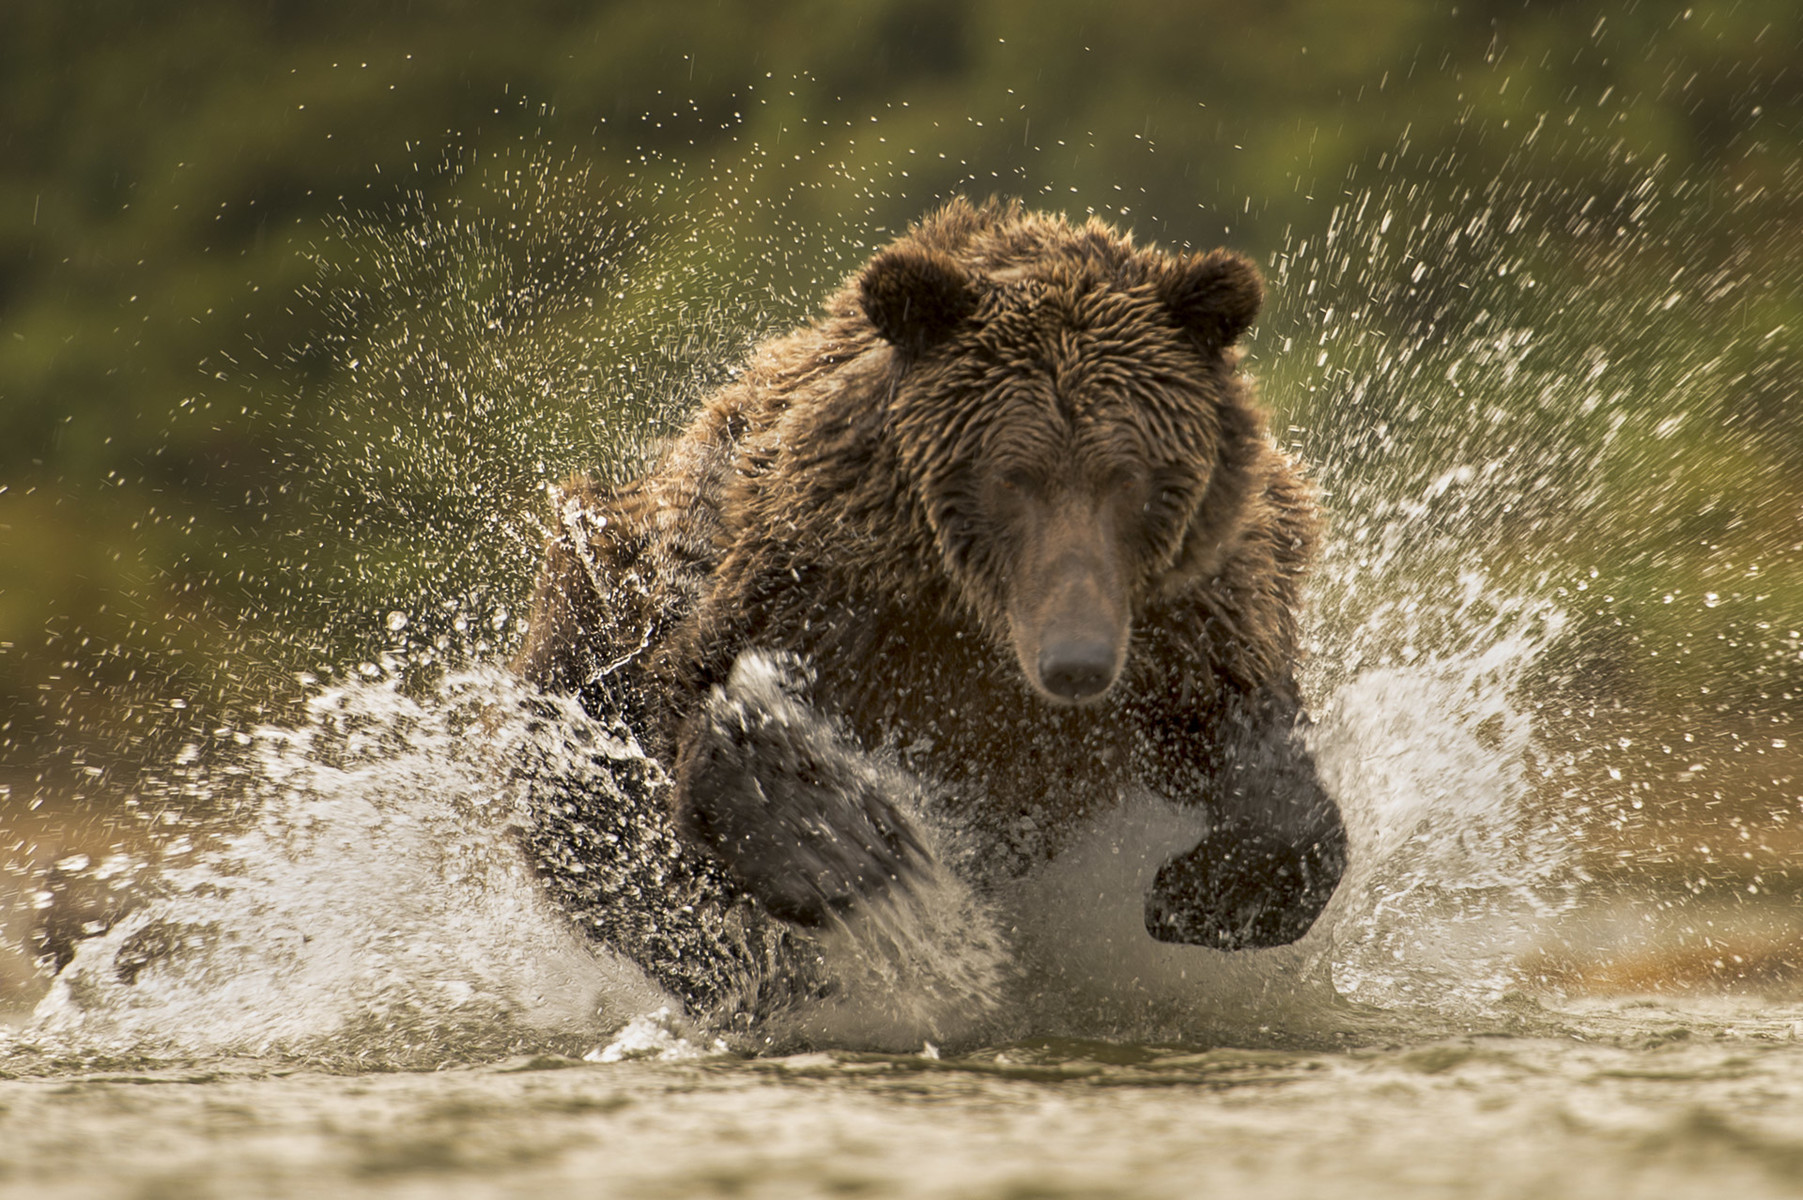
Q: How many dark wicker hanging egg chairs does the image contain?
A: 0